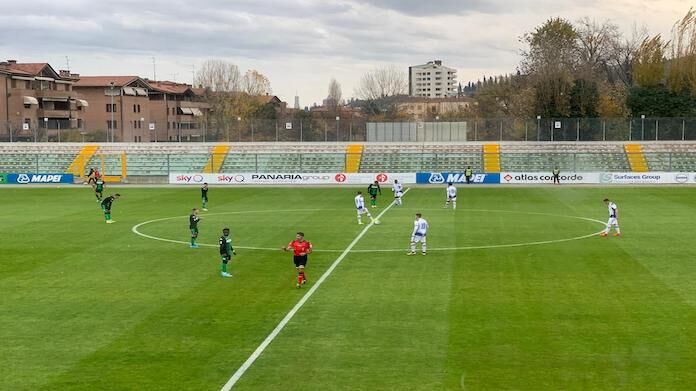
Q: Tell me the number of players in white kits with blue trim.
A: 5